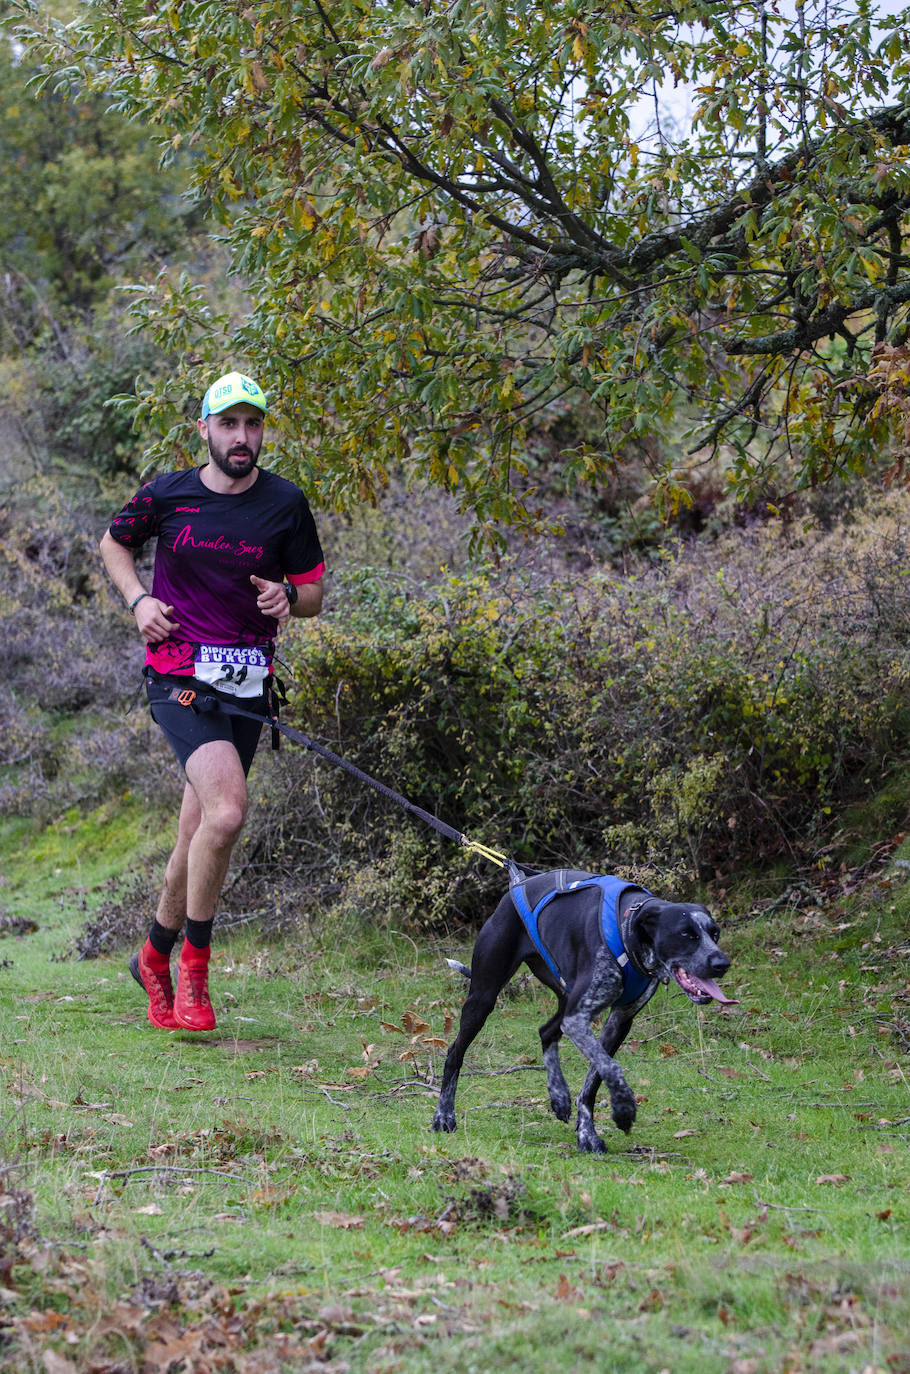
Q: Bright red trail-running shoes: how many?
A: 2